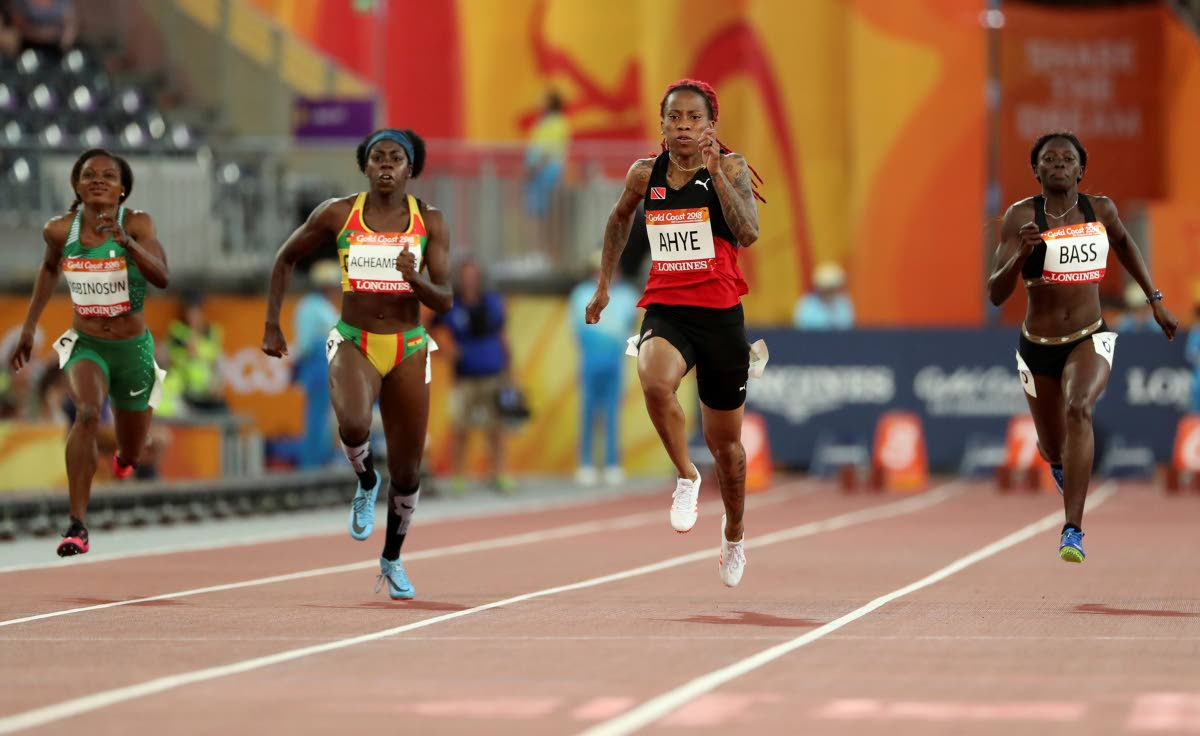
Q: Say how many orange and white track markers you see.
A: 4